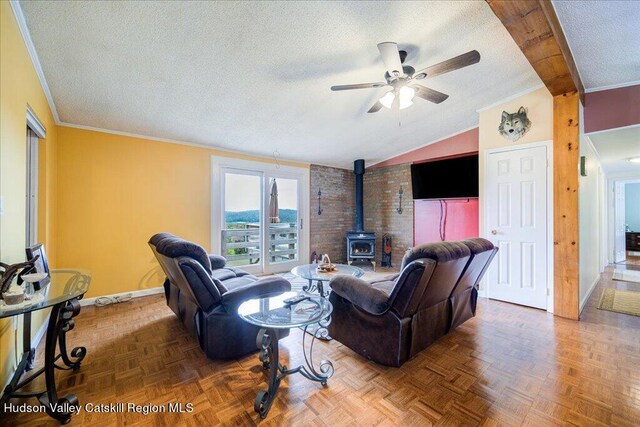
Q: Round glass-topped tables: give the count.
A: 2